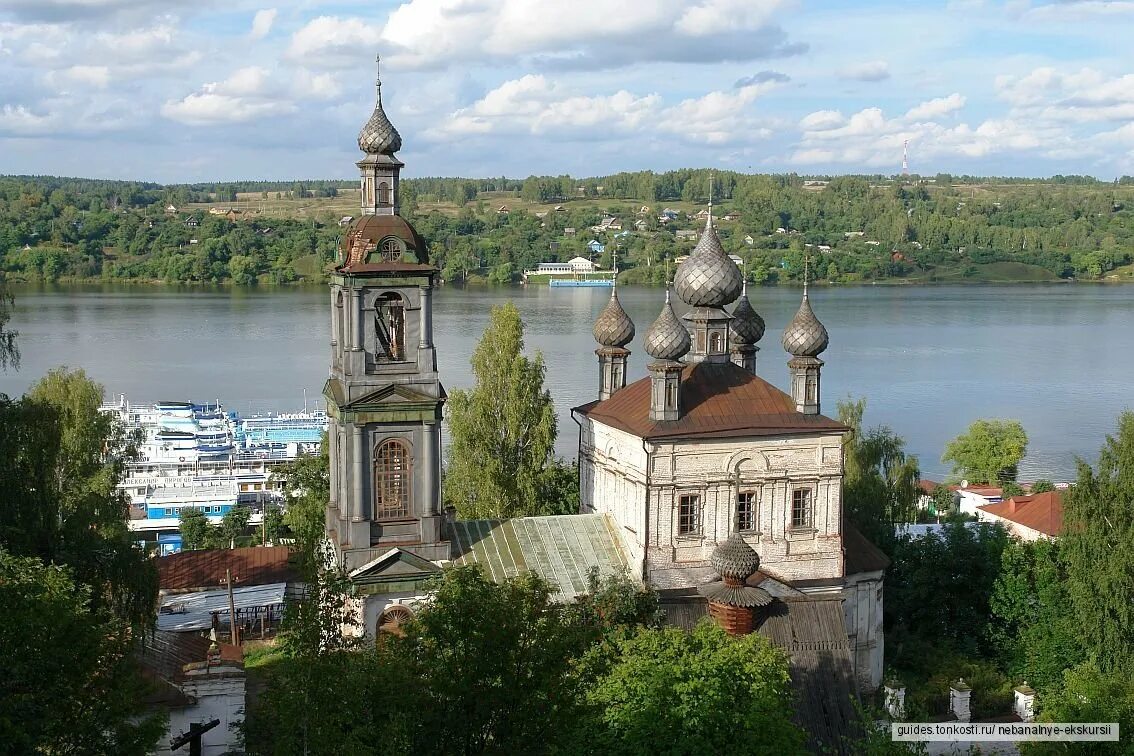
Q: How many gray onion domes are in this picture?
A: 7